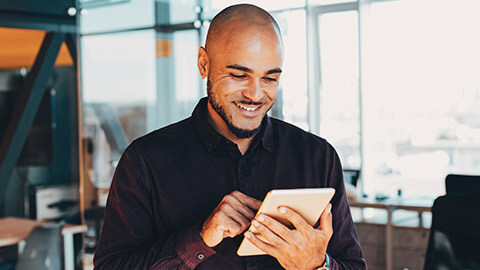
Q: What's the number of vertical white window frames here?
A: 2